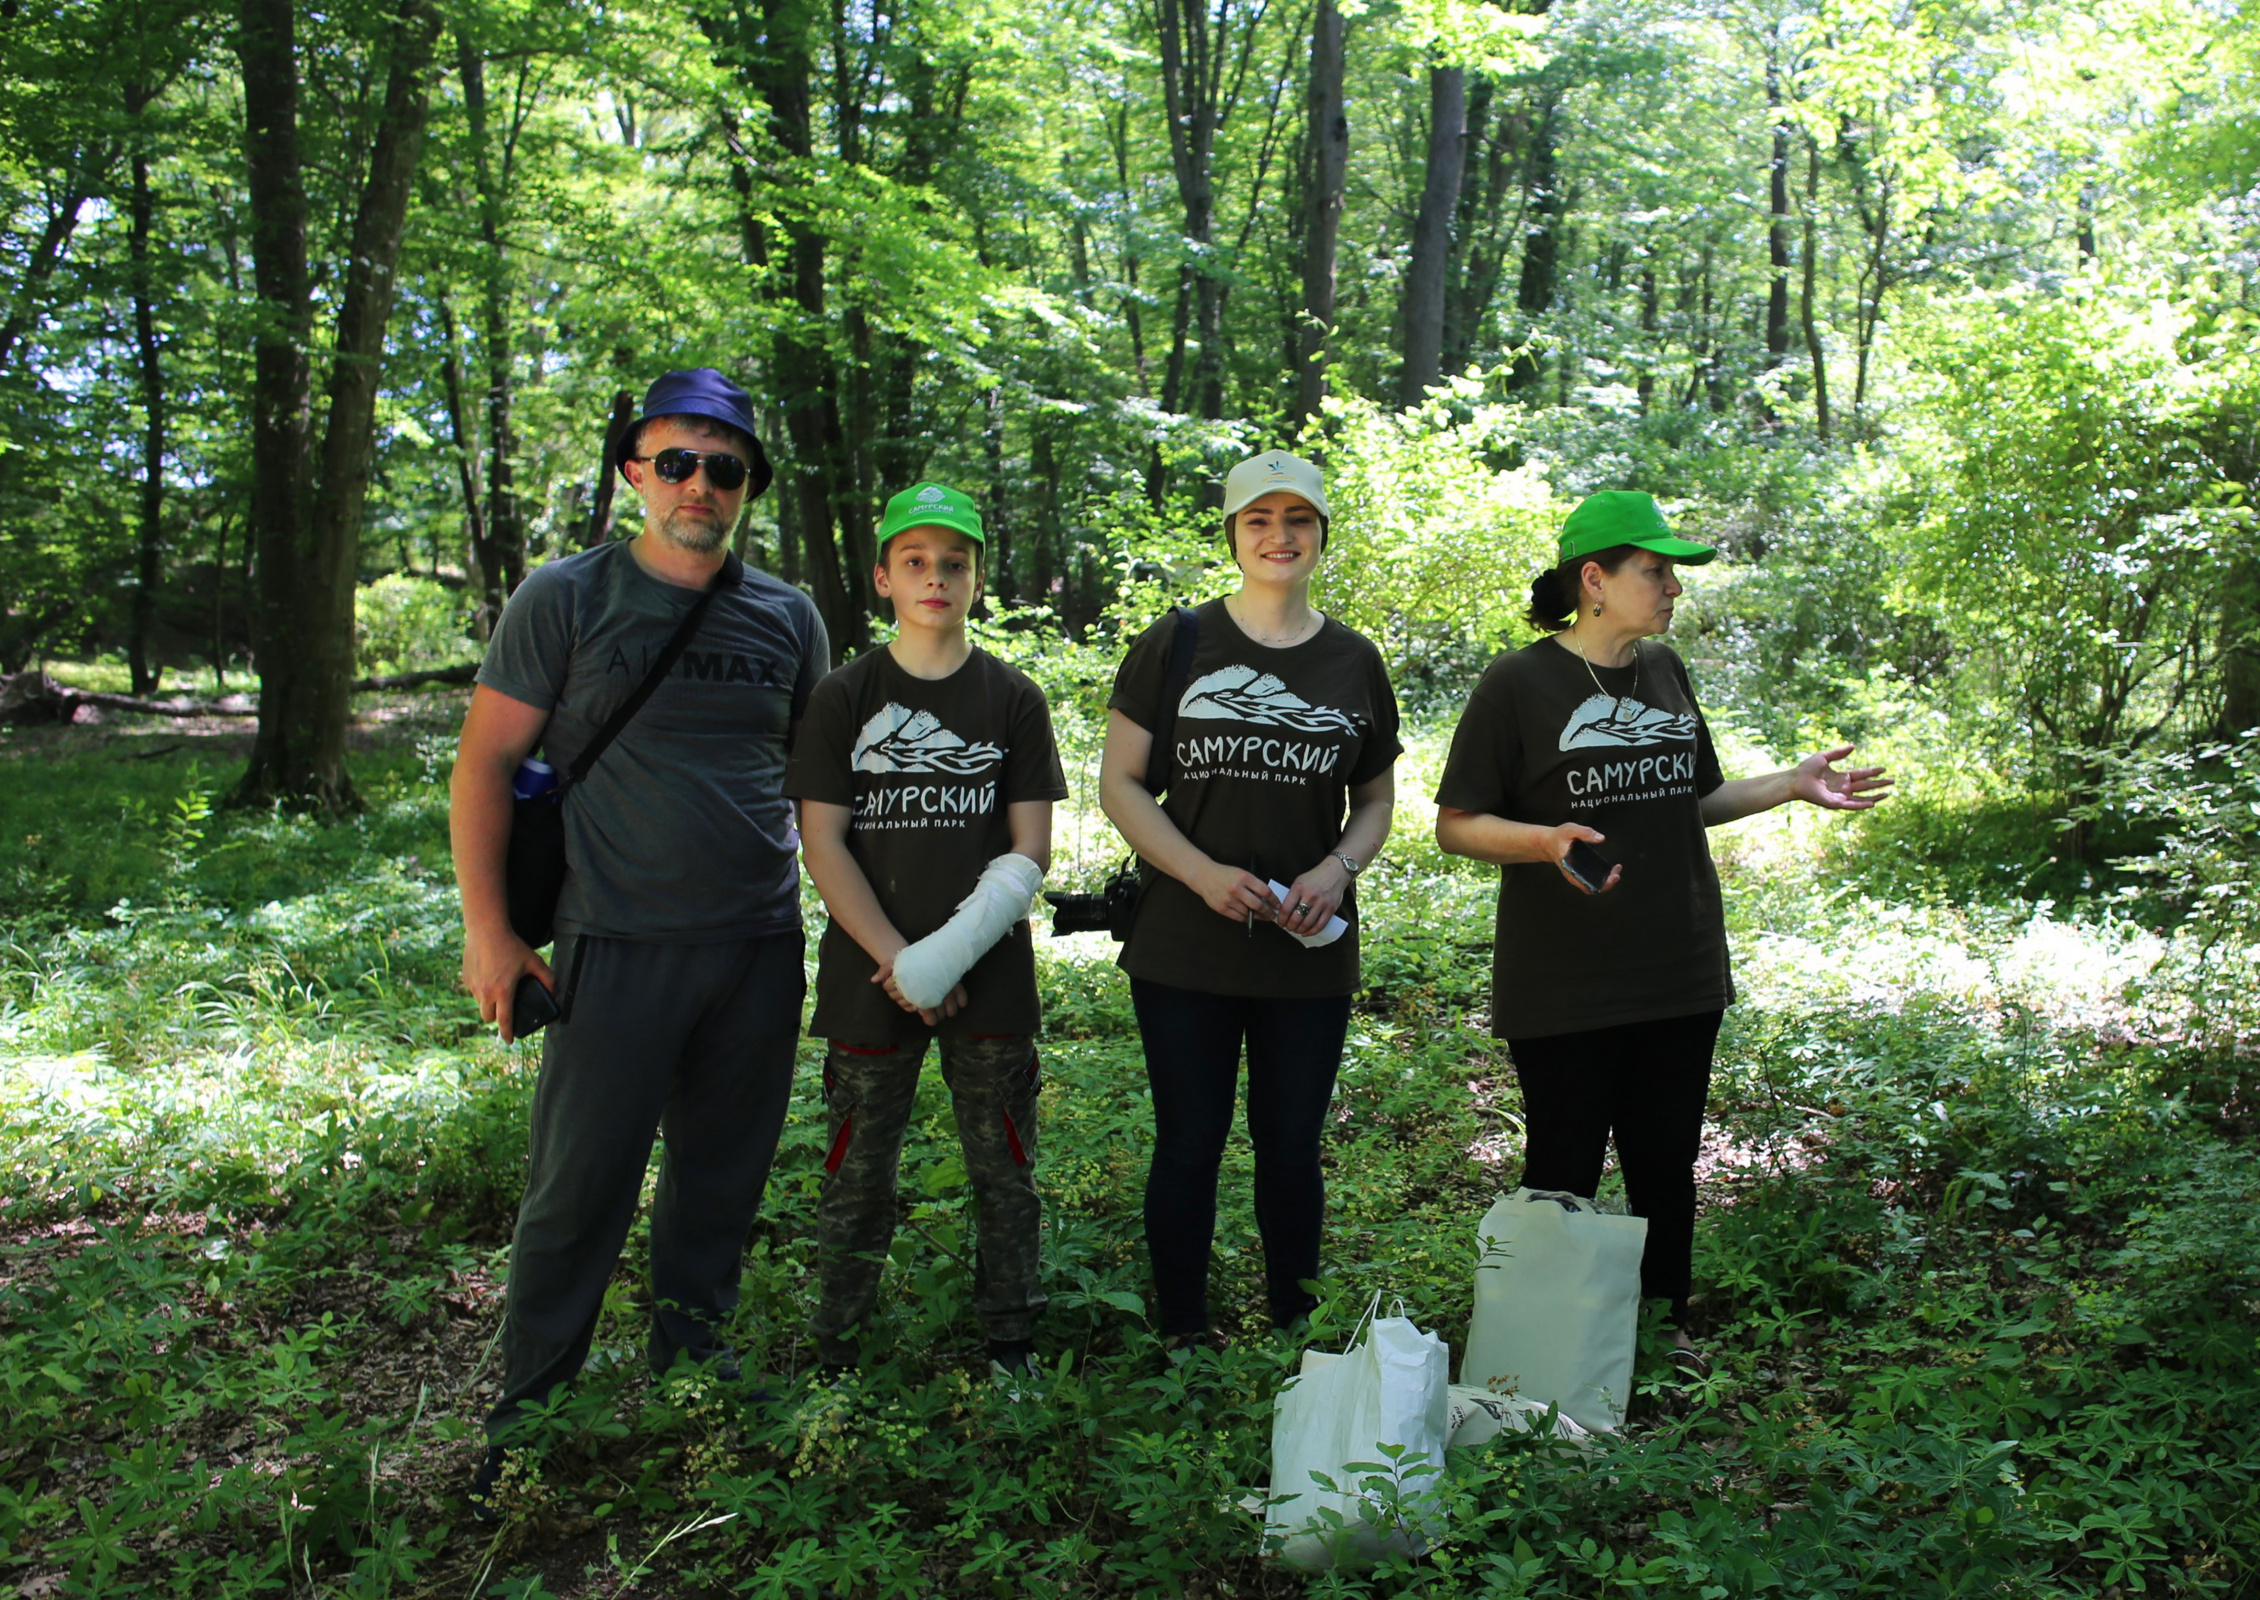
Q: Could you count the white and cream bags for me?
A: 3